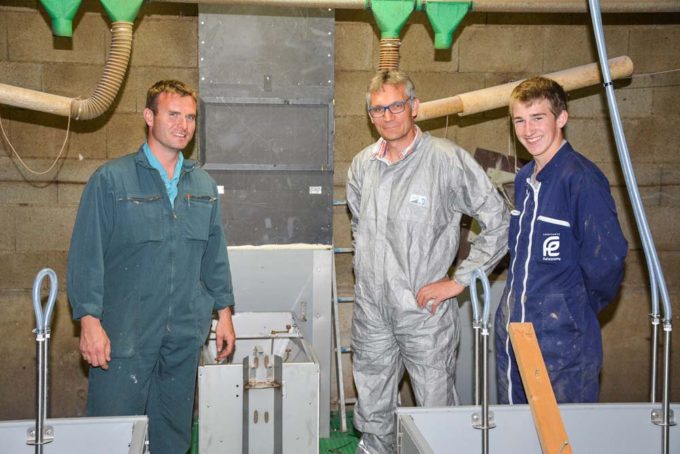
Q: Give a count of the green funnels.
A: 4